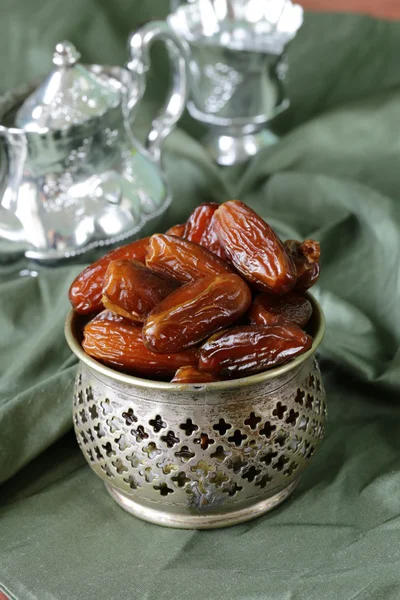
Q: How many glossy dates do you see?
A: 12